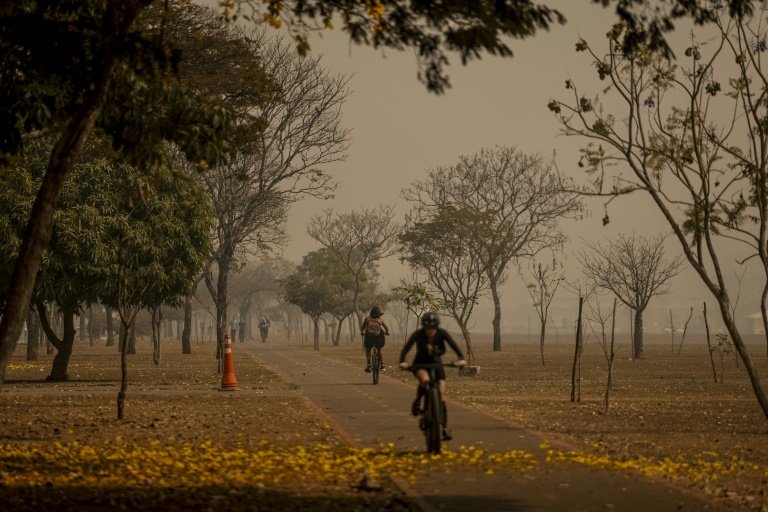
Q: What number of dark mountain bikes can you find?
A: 2